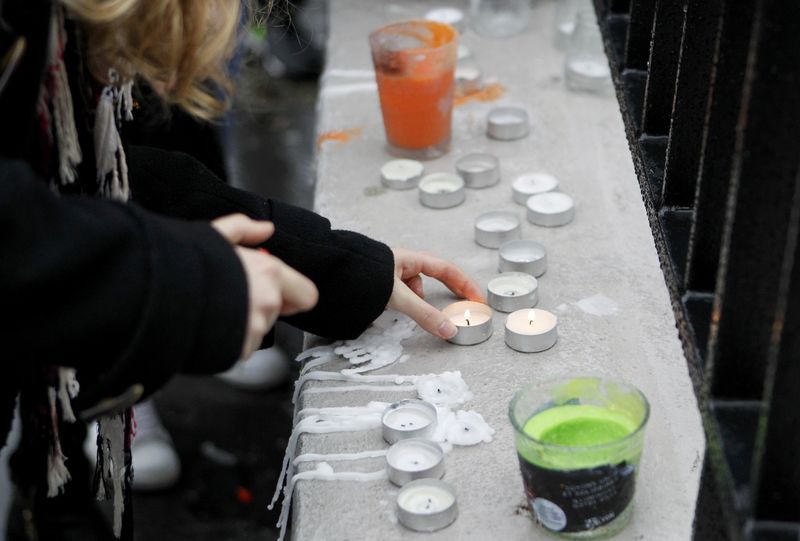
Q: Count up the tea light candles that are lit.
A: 2